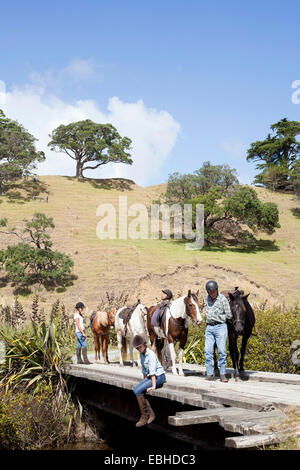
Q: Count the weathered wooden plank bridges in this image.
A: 1